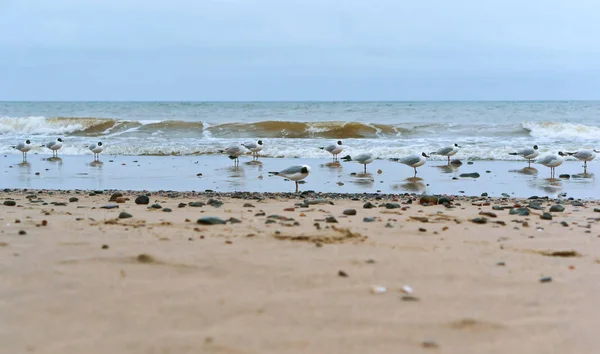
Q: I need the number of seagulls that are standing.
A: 13